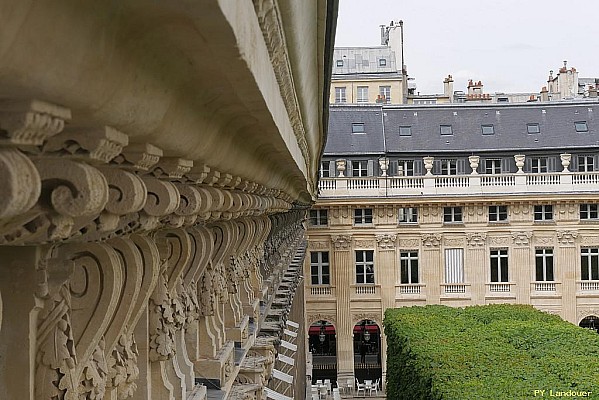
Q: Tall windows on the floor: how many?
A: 7